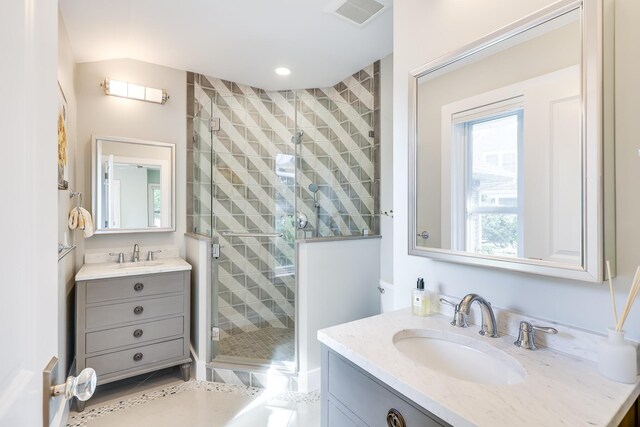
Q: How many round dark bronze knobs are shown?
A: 5